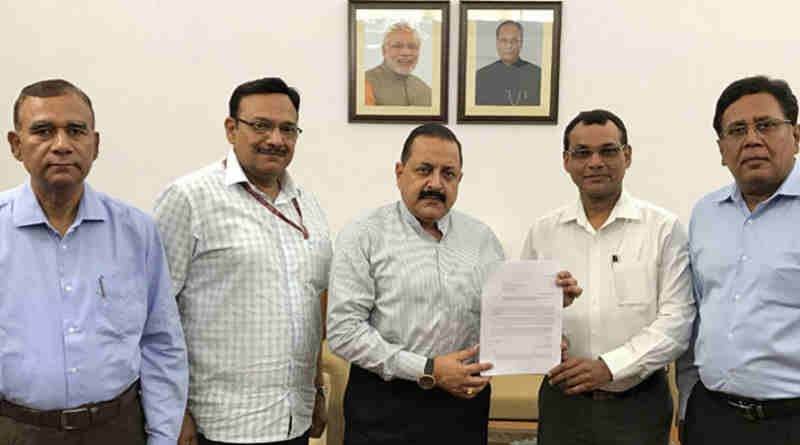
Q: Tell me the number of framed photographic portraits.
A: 2